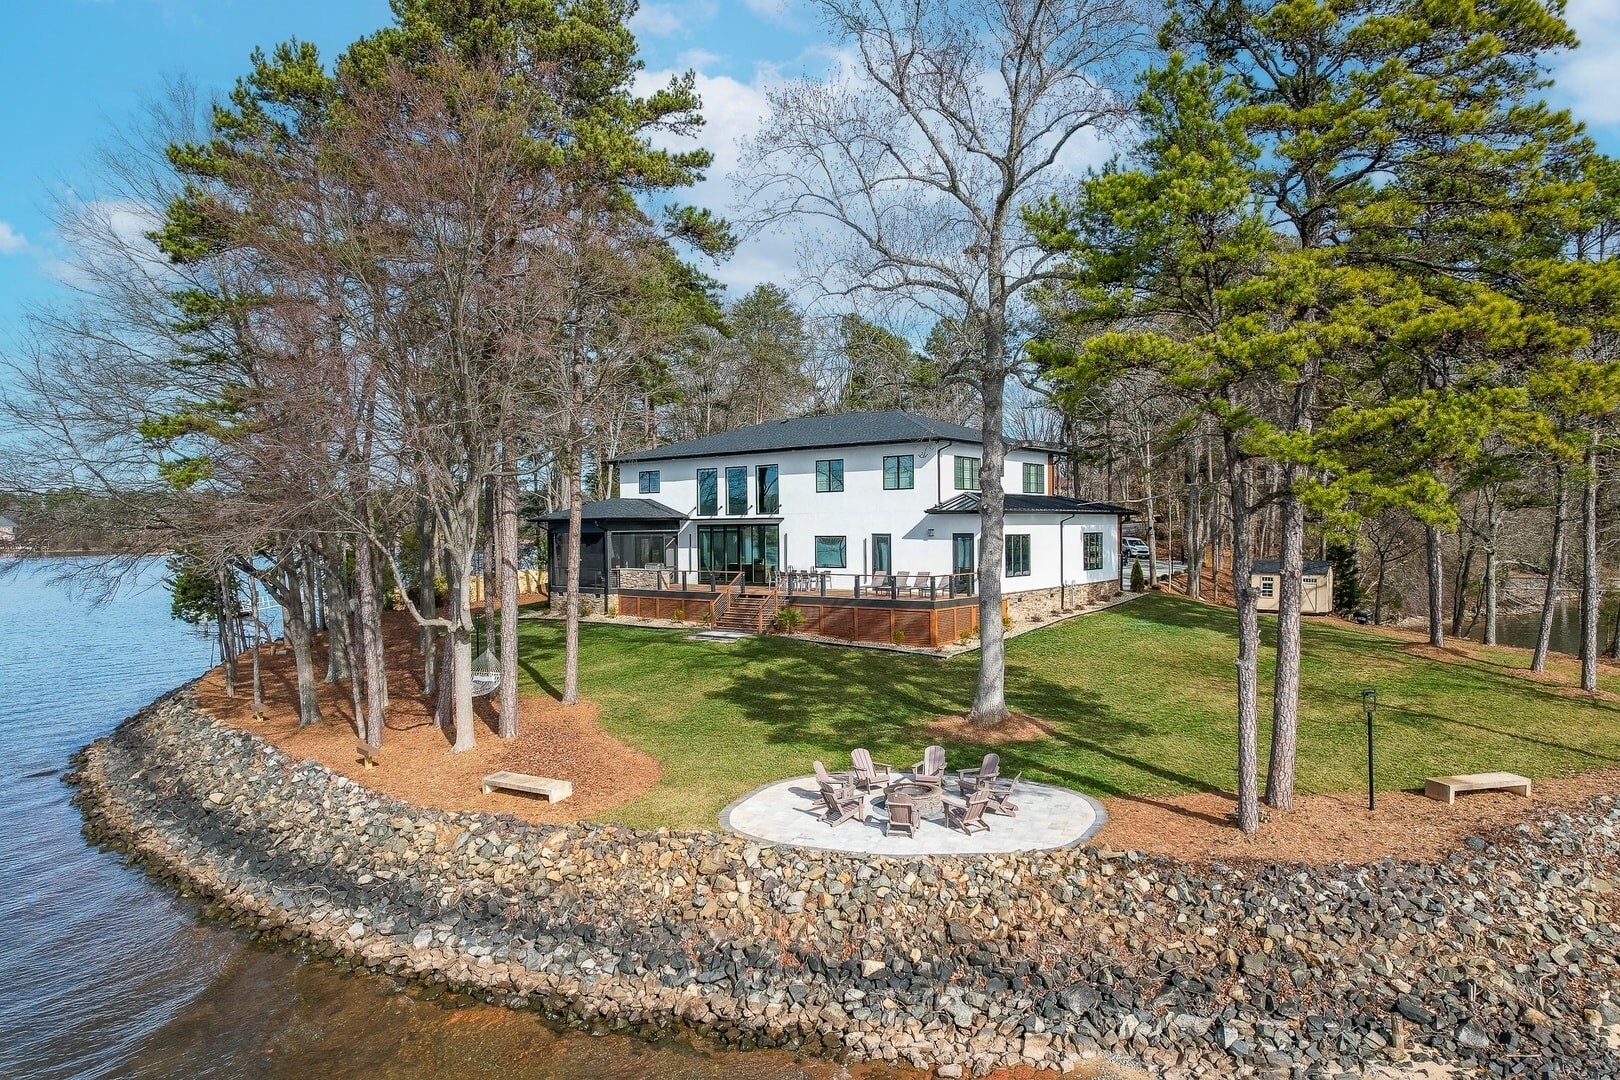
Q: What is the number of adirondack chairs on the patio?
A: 8